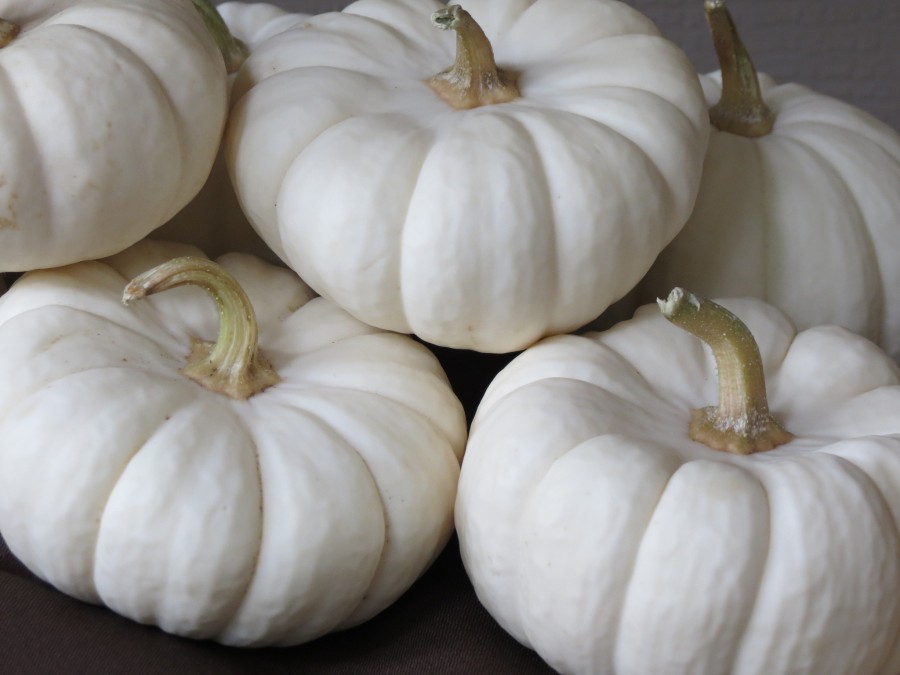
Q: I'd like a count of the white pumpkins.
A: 6